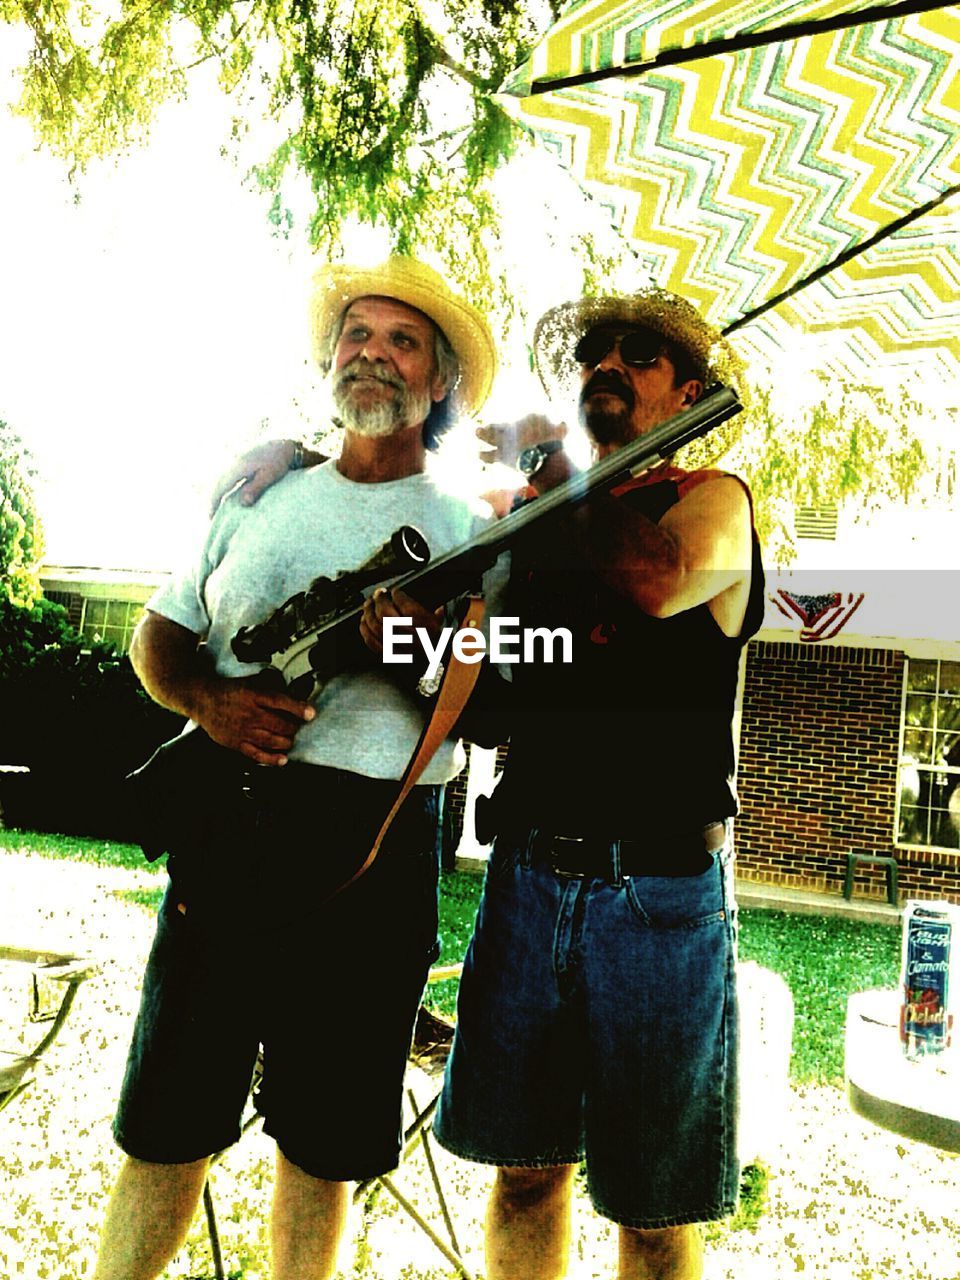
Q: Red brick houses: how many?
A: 1